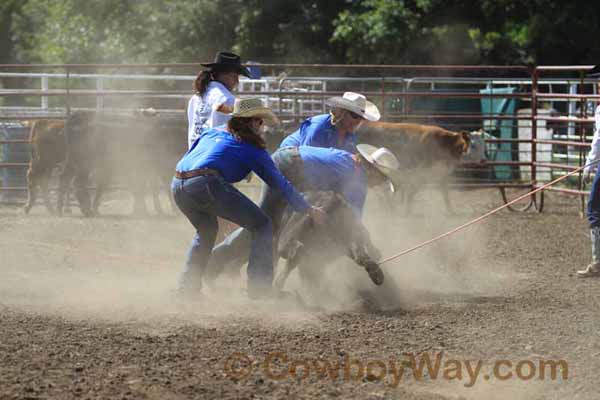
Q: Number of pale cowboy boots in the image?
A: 1